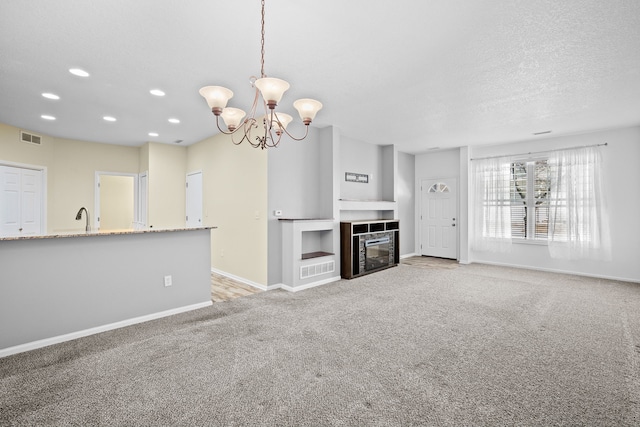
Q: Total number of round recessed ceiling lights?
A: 7